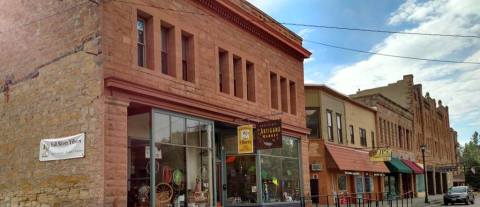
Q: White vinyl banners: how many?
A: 1